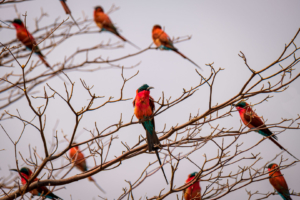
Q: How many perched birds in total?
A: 10